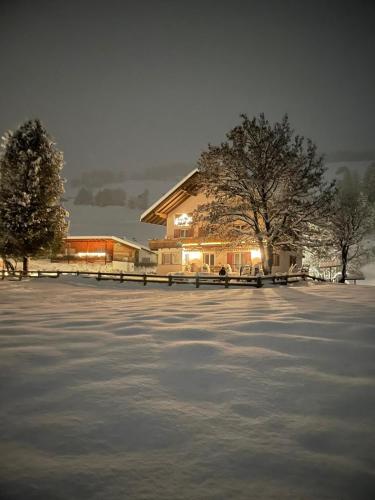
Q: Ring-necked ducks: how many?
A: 0